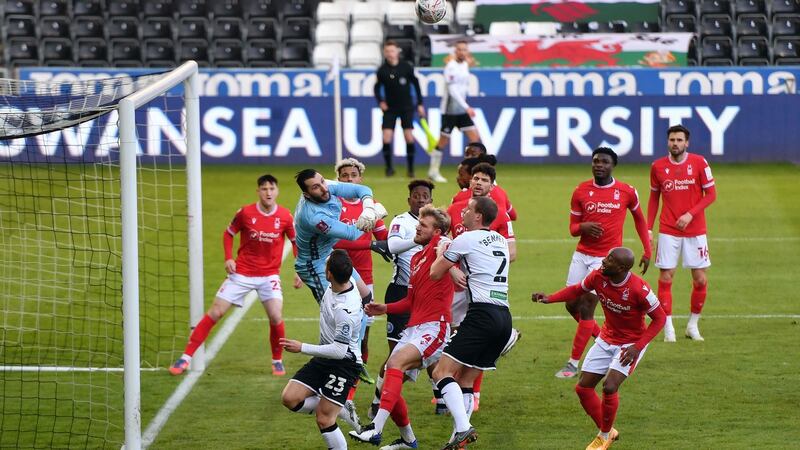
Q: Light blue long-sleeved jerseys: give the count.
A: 1